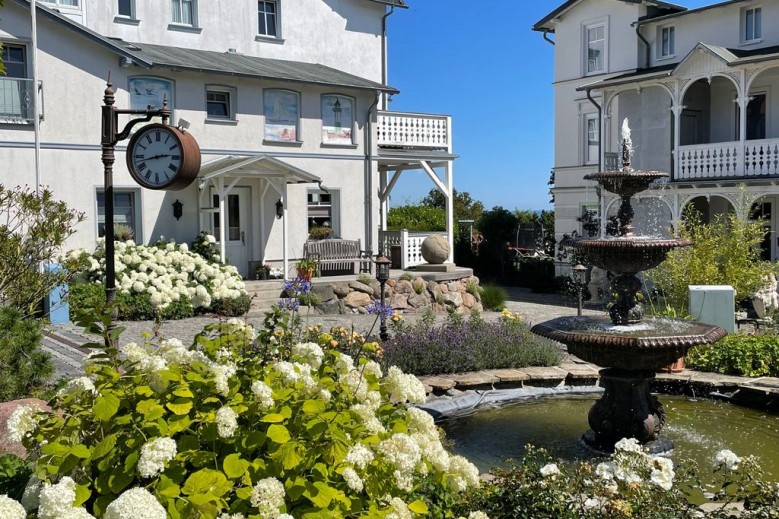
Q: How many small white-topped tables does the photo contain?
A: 0